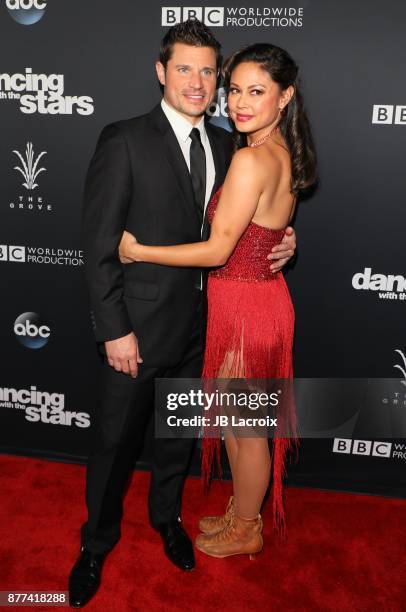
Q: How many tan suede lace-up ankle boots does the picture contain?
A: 2